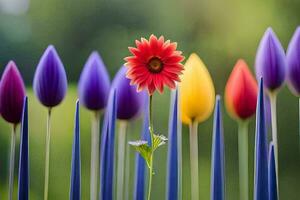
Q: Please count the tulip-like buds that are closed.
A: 8